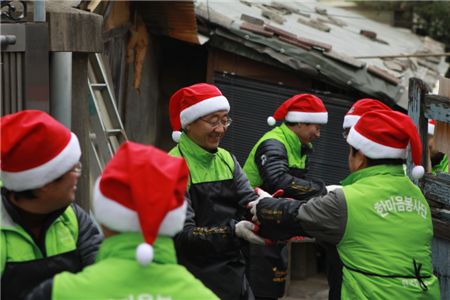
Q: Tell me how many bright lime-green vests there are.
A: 6